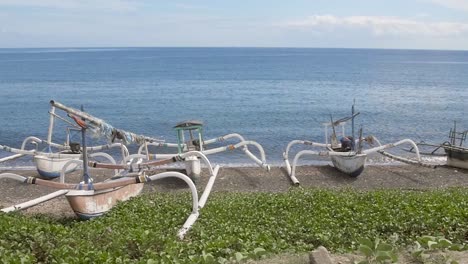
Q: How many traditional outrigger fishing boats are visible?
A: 5